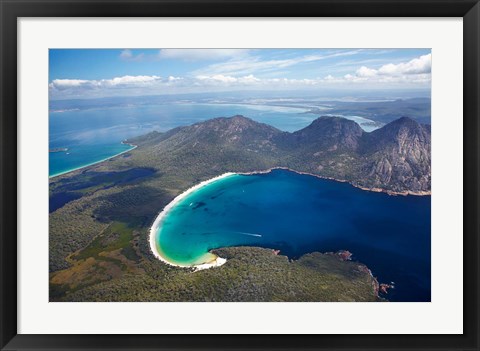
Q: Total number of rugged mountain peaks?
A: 3